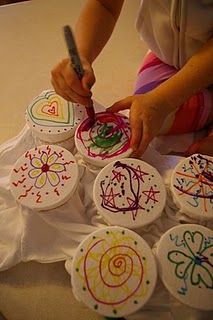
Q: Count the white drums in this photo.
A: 7